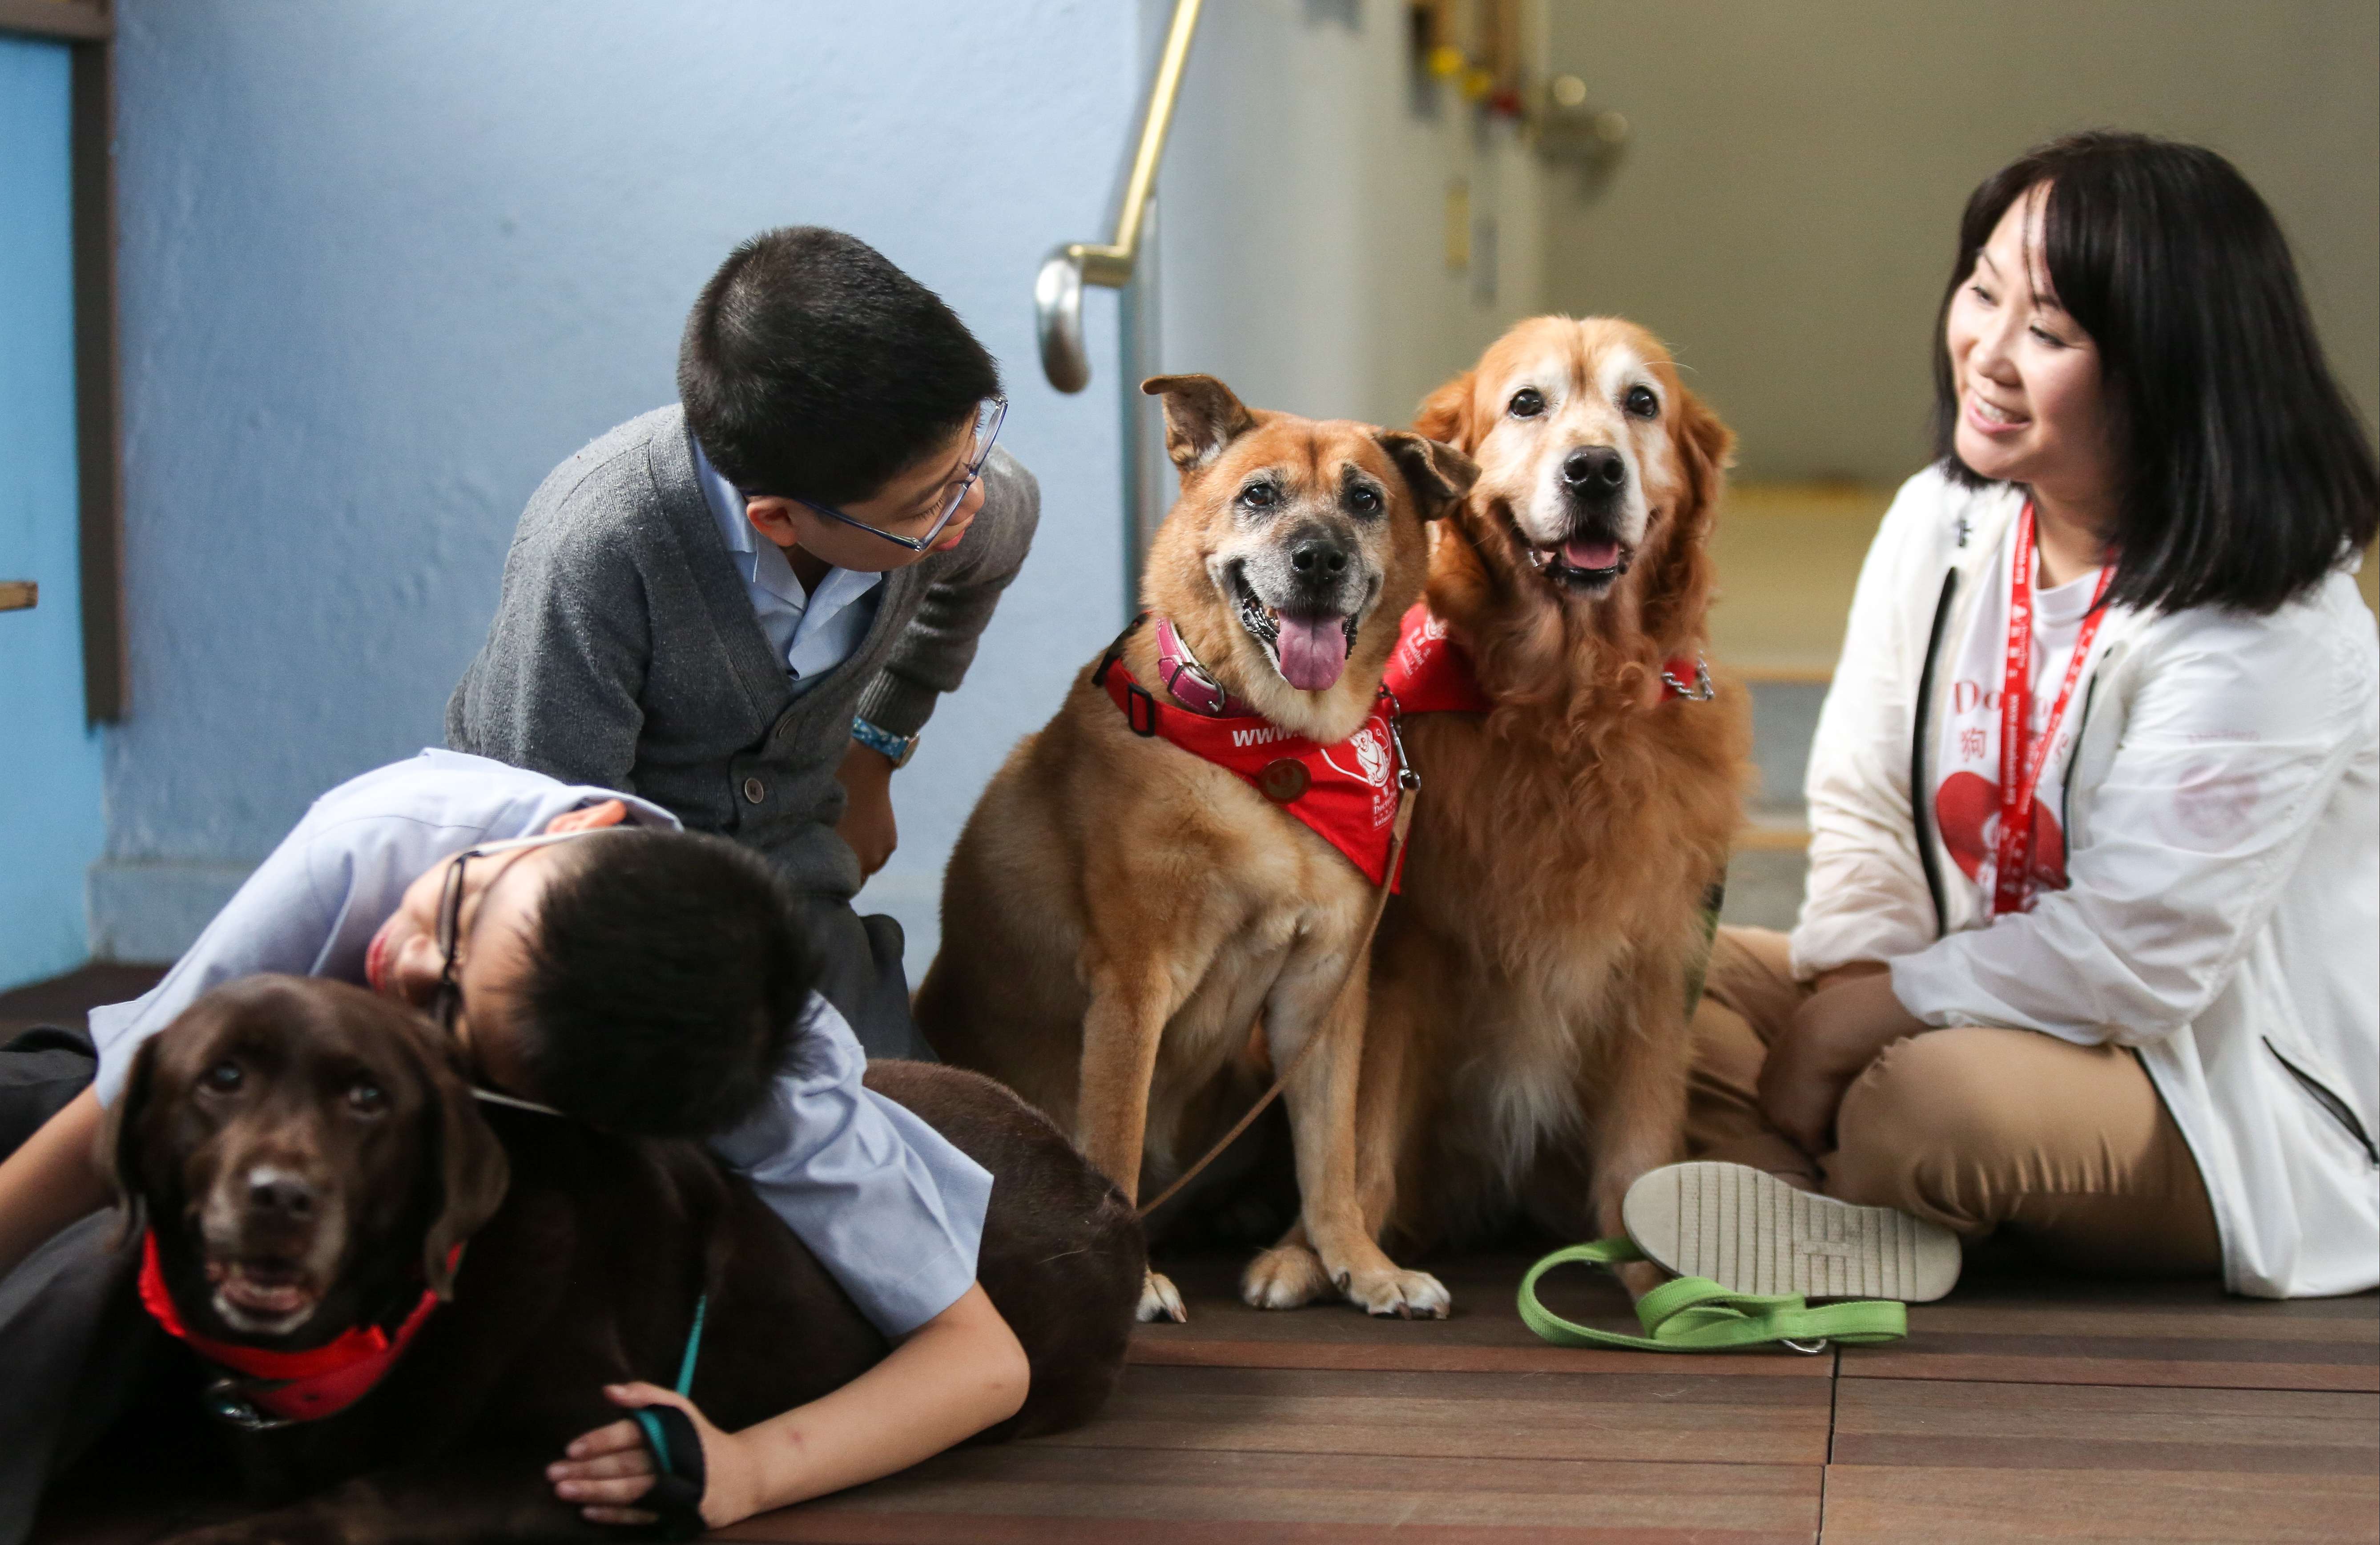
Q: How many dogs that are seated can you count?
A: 2